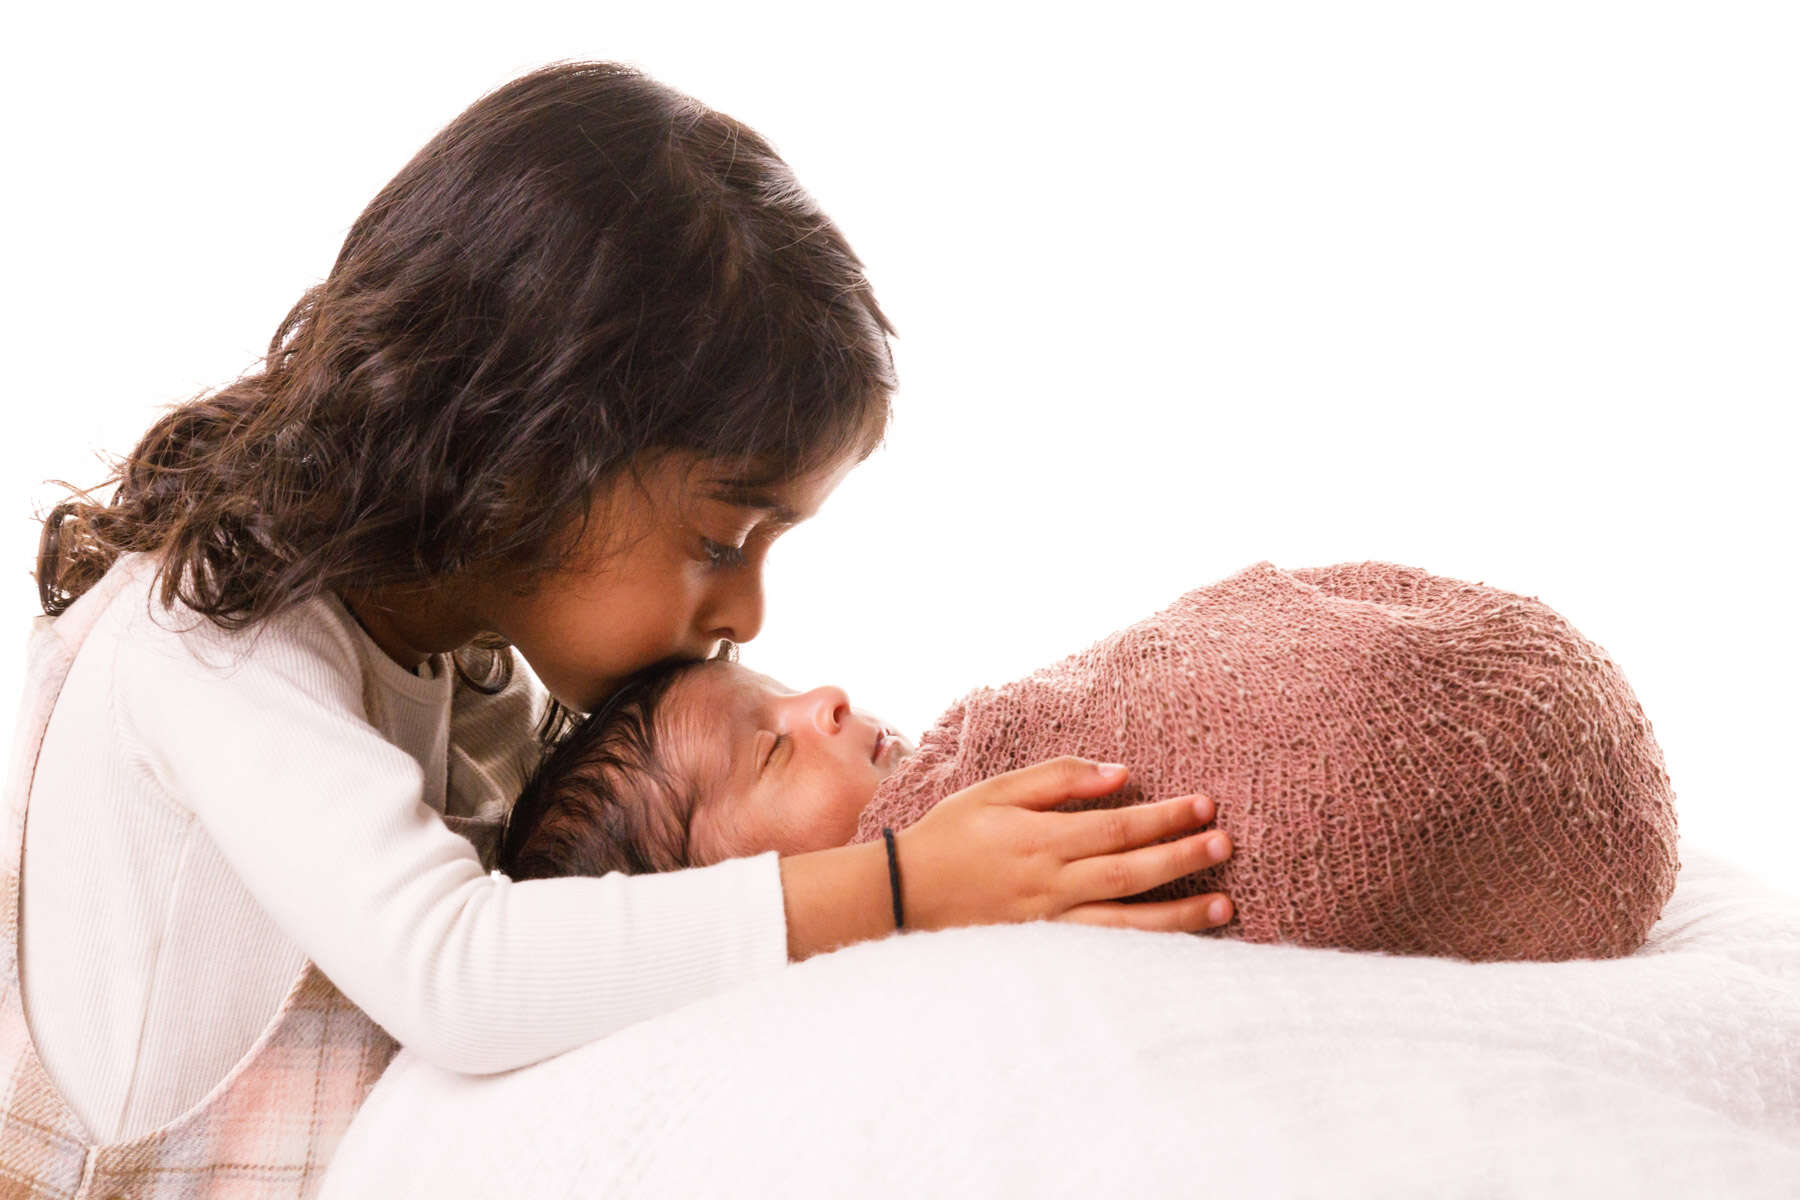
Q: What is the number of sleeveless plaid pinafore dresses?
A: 1